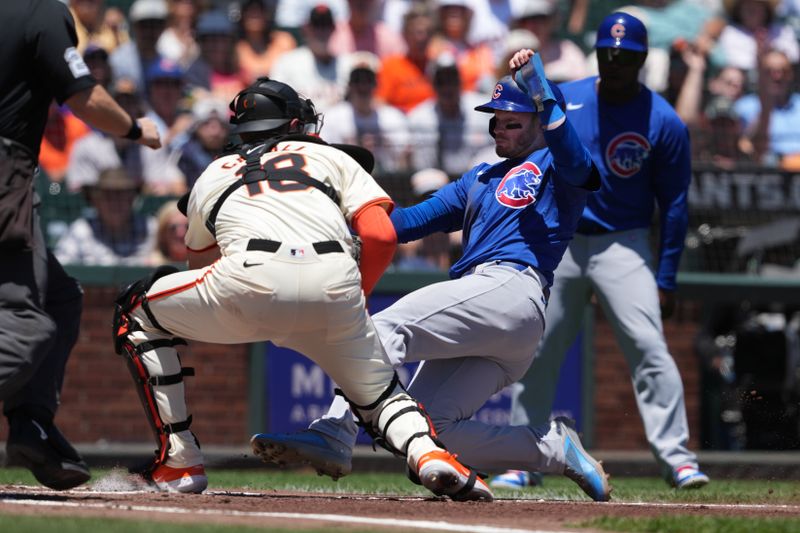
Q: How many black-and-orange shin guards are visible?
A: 2